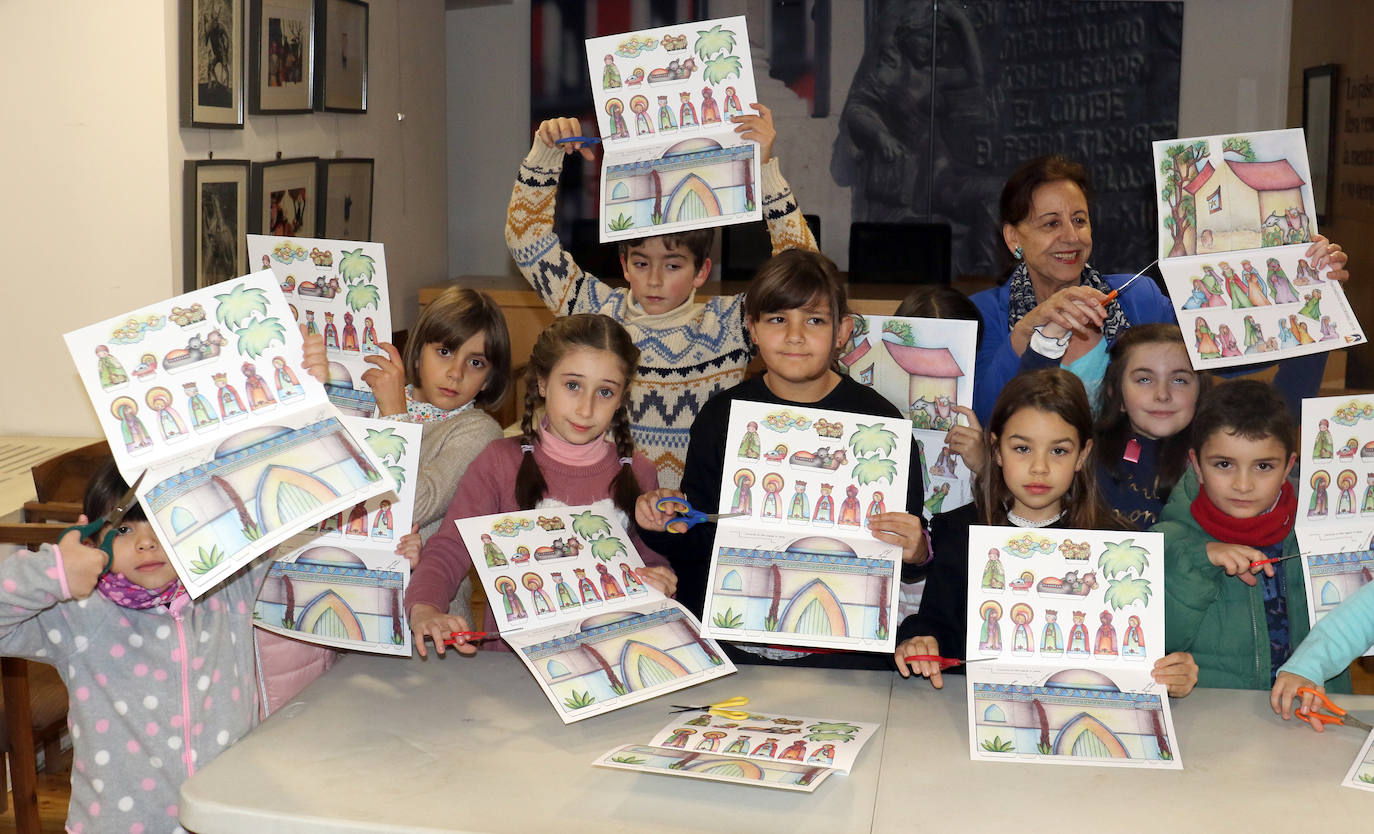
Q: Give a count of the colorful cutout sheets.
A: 12